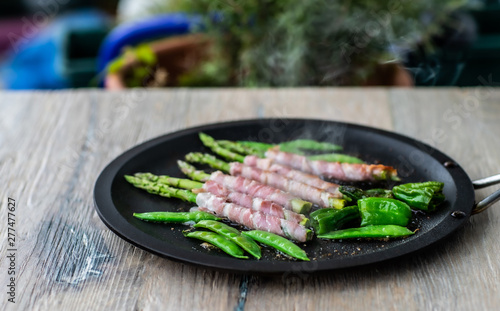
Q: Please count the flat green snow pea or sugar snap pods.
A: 8